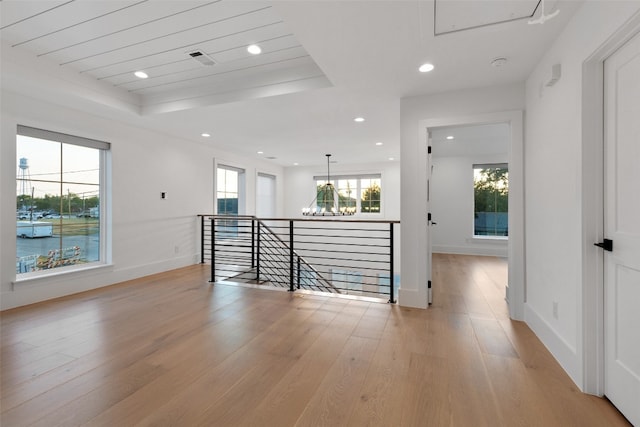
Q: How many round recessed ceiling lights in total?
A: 10